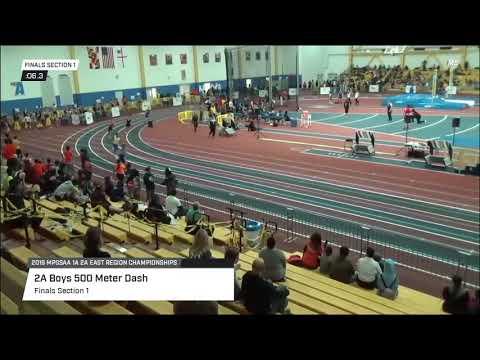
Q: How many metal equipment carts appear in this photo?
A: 2